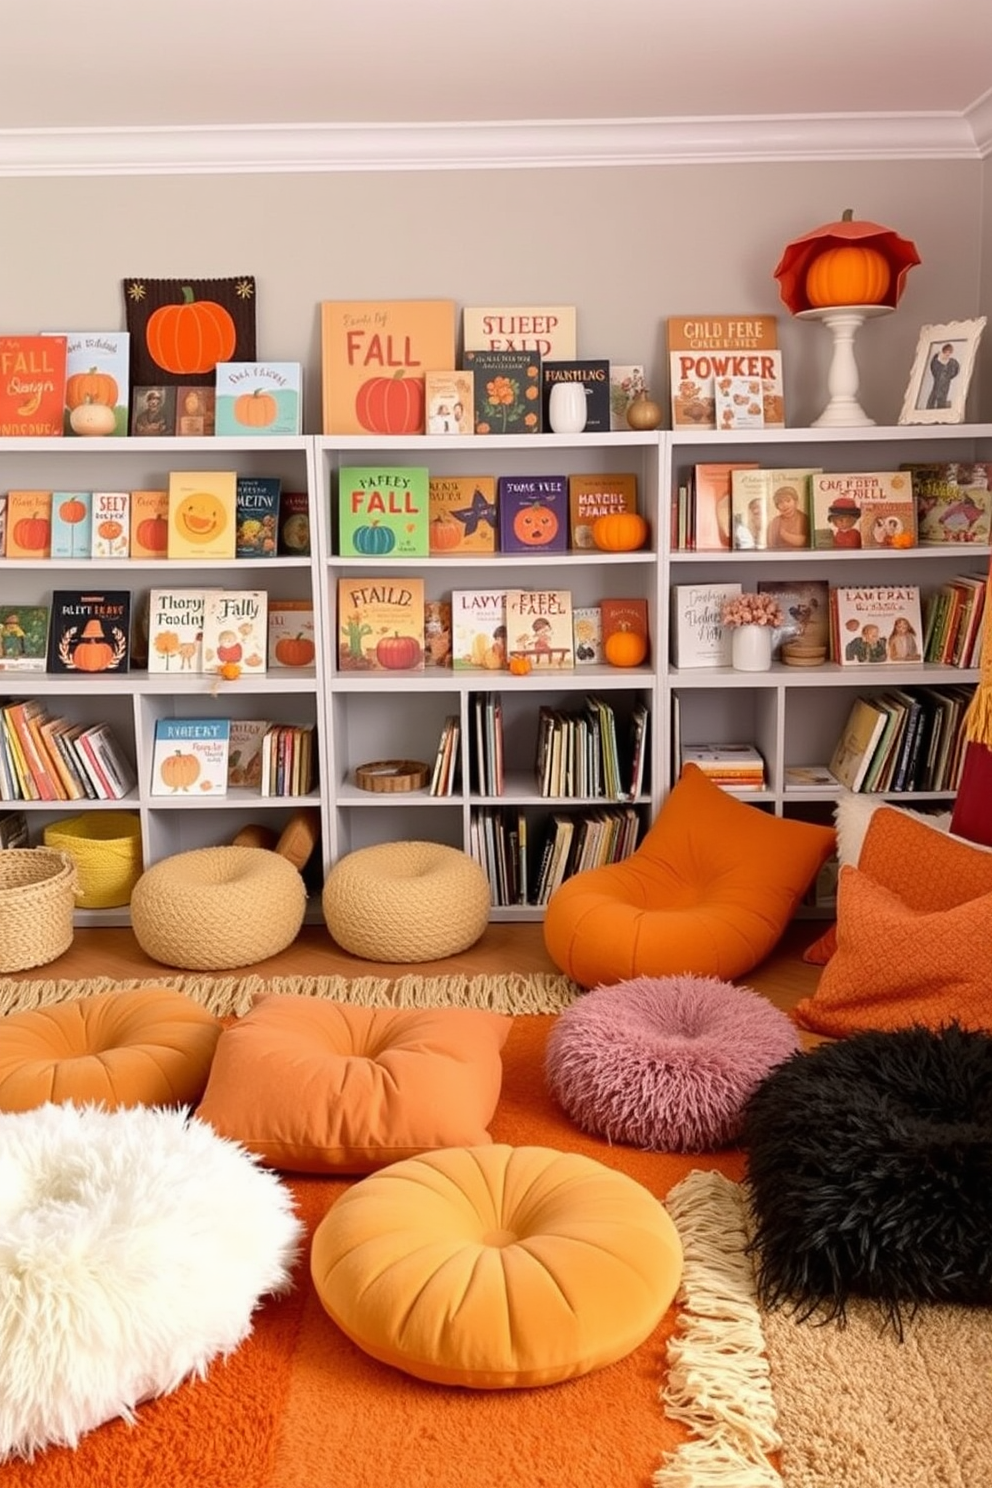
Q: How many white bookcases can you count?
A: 3